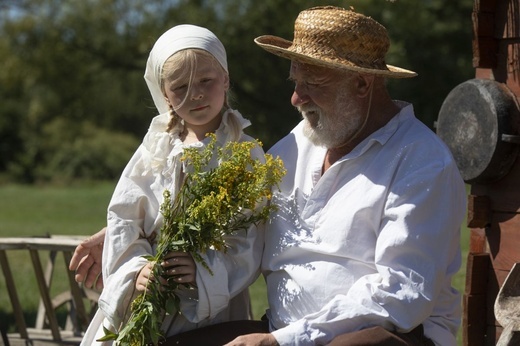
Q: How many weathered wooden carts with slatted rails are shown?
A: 1